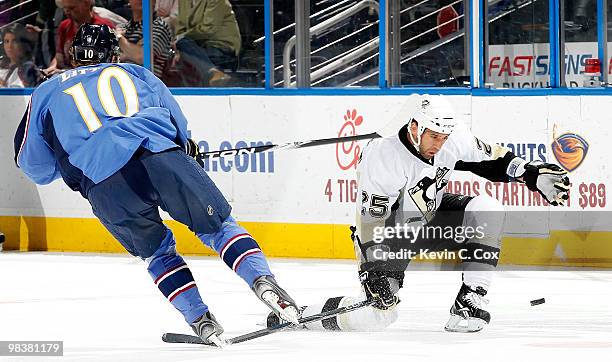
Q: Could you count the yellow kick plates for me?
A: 1